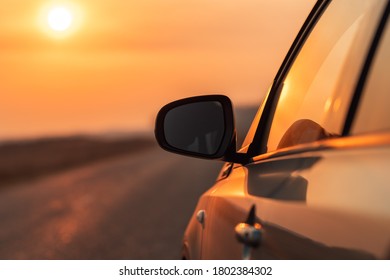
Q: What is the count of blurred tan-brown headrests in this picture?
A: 1